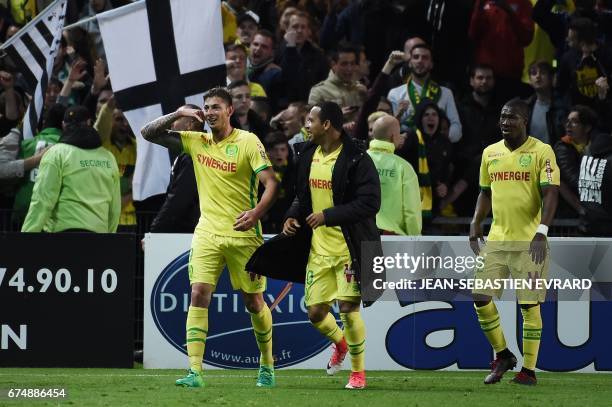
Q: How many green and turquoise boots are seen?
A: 2